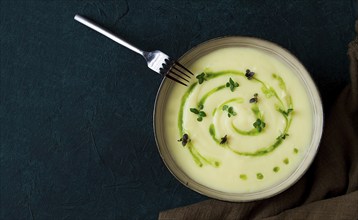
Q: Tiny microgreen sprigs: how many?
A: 11